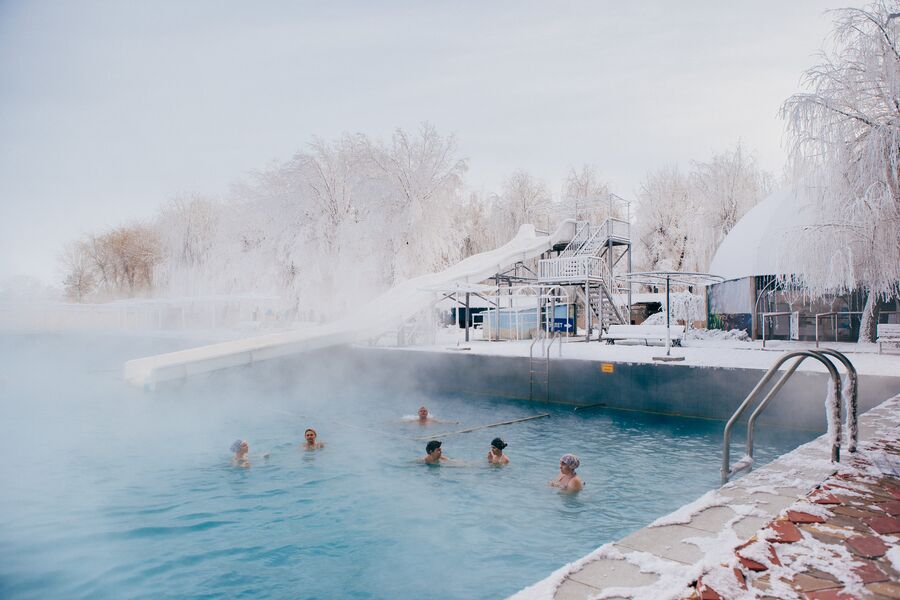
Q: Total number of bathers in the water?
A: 6